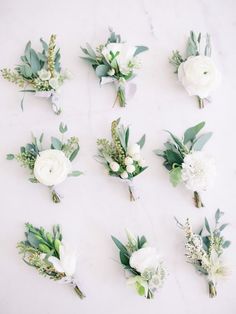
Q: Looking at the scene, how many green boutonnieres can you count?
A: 9